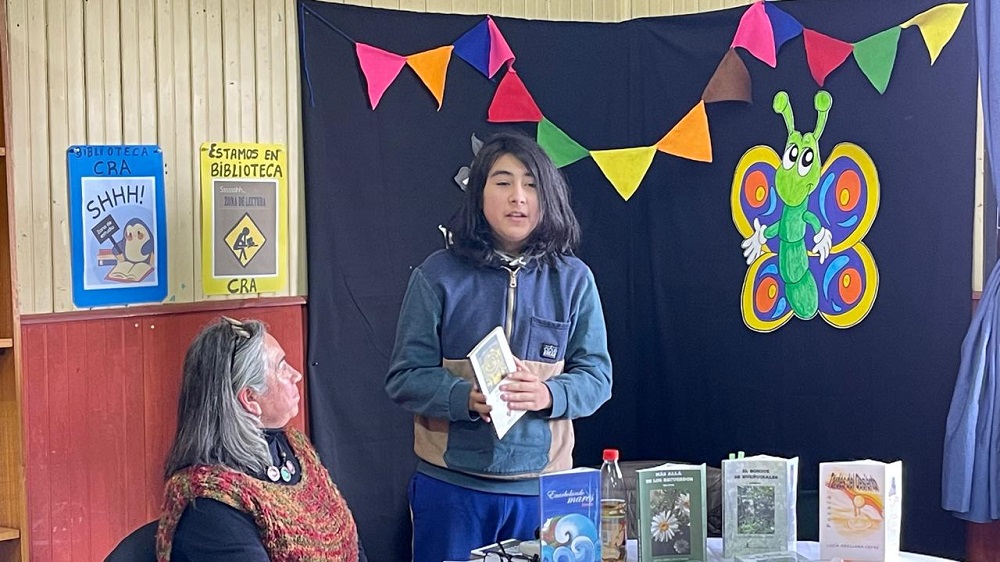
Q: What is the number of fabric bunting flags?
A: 14